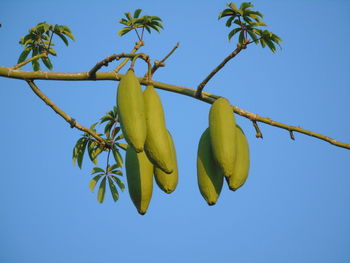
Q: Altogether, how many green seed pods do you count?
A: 7